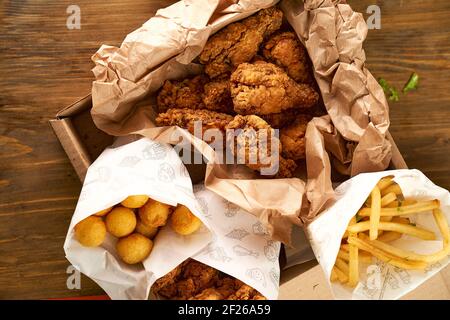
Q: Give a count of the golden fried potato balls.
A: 8